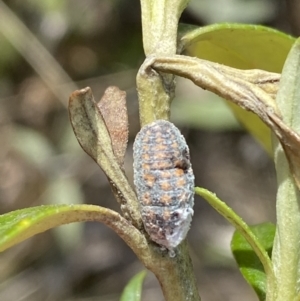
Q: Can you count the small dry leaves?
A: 2